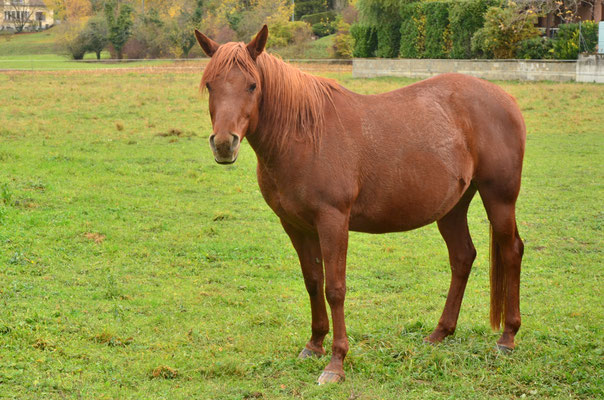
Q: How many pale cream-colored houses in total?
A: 1